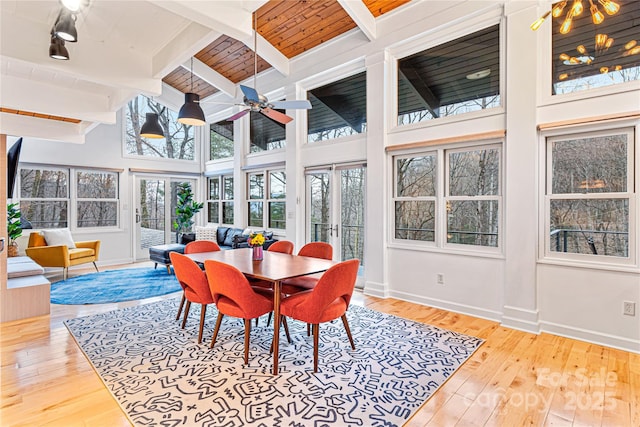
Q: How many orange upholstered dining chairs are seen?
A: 6